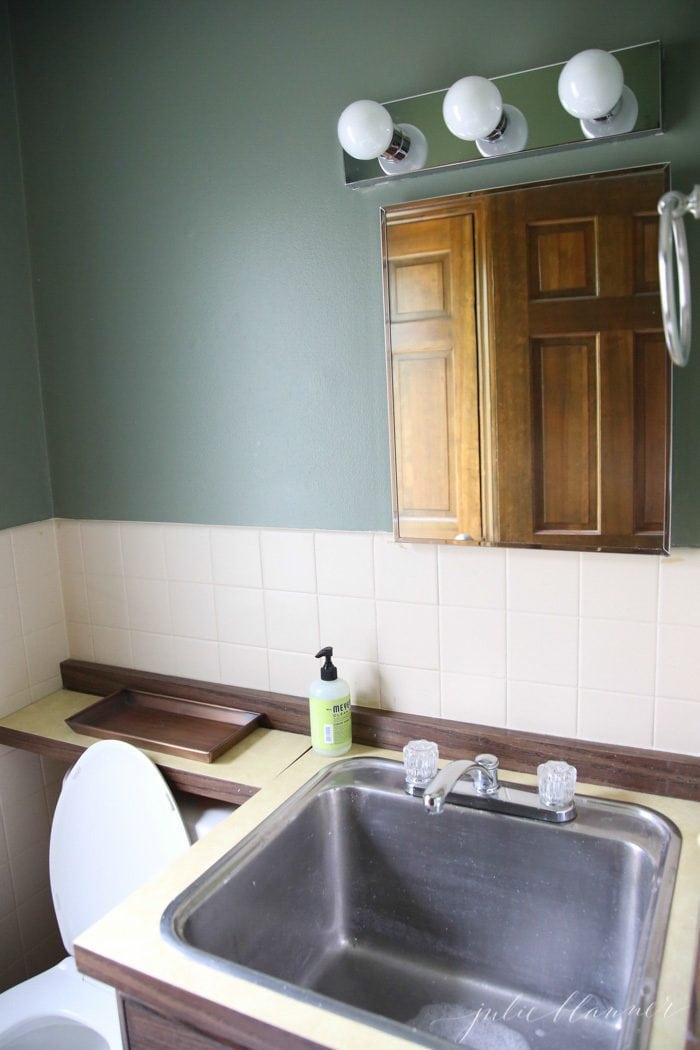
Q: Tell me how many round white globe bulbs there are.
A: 3